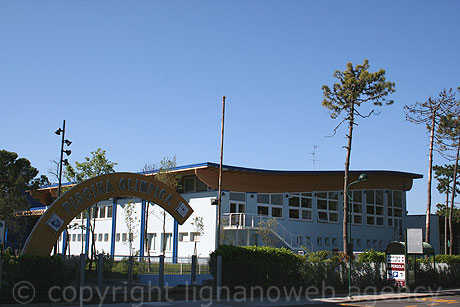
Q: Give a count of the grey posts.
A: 6